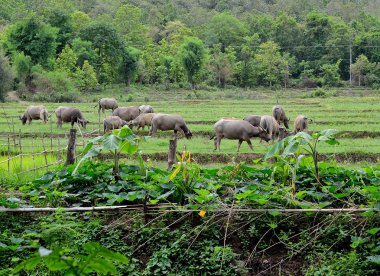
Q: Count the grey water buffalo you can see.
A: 13